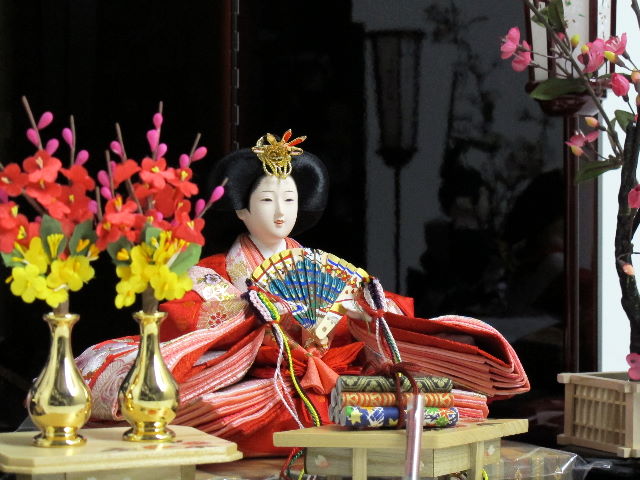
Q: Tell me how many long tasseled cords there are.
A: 2